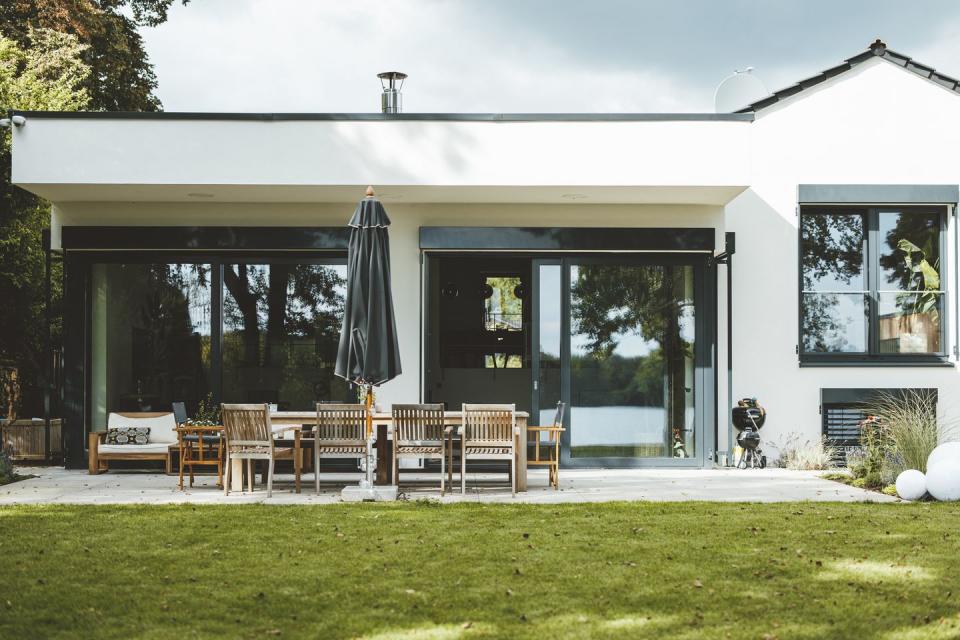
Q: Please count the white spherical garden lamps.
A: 3